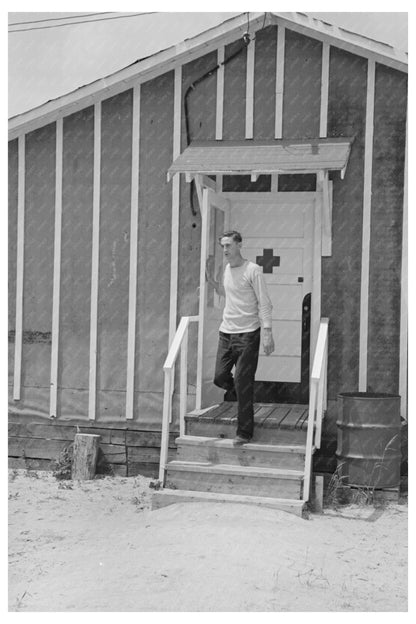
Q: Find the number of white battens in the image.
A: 11